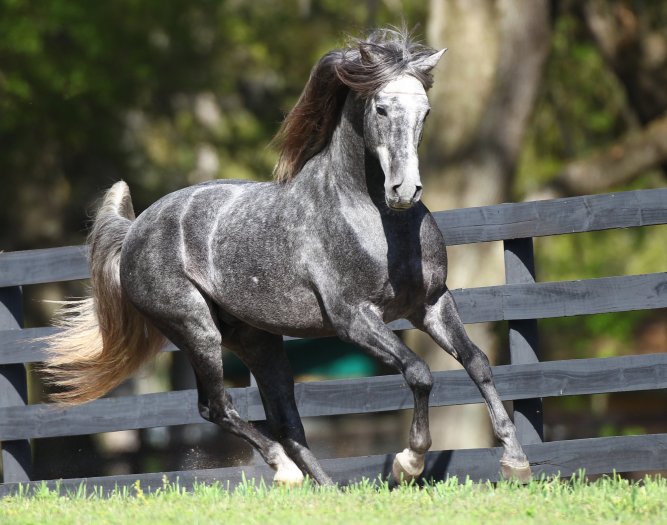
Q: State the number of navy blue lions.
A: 0